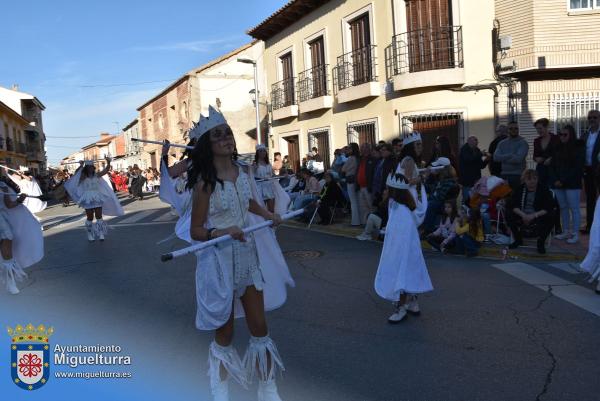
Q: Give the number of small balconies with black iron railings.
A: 4